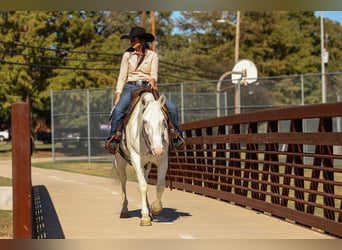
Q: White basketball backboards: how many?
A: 1